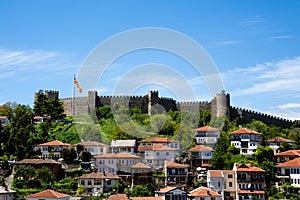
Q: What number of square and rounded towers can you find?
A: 4